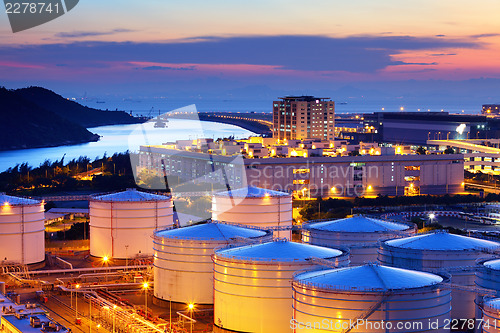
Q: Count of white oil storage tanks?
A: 10